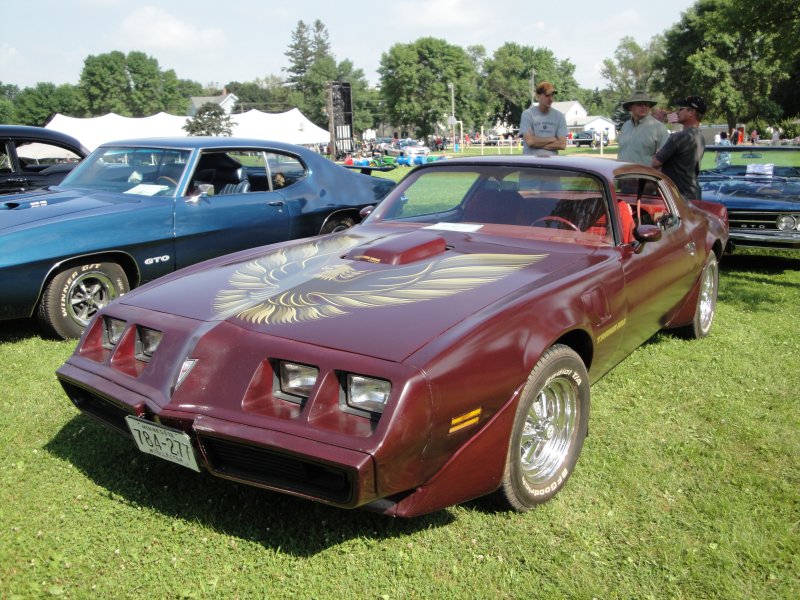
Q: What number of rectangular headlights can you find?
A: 4